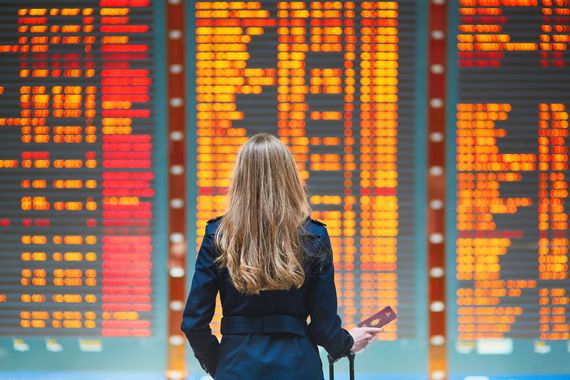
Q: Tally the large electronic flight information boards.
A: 3